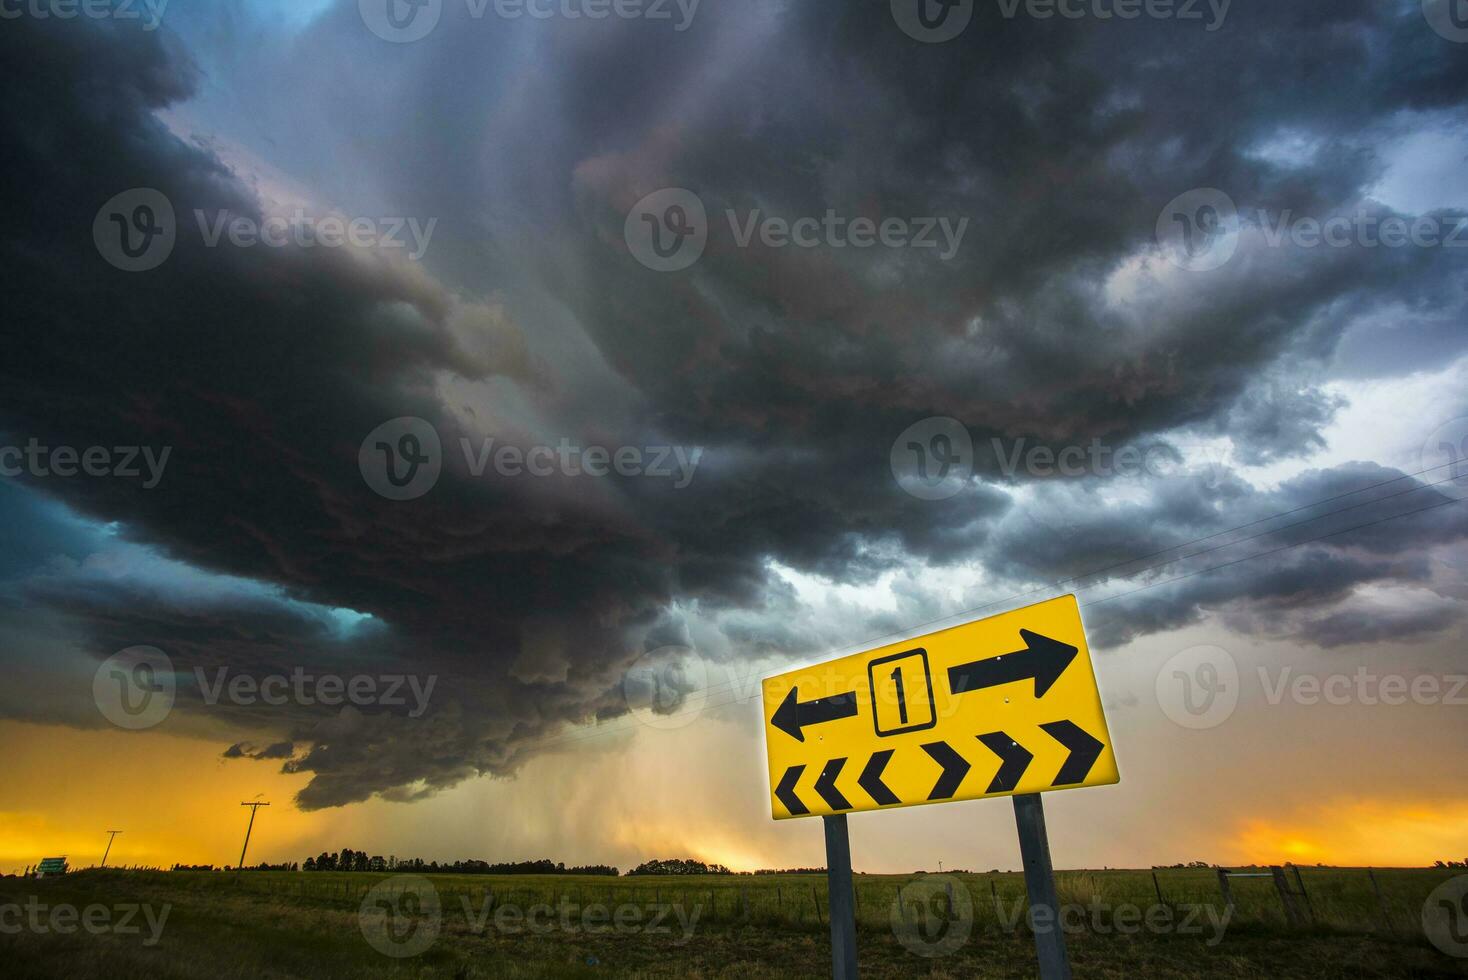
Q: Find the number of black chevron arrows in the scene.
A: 6